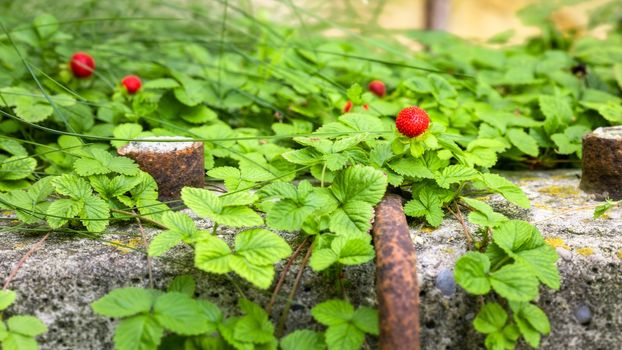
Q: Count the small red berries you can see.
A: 5